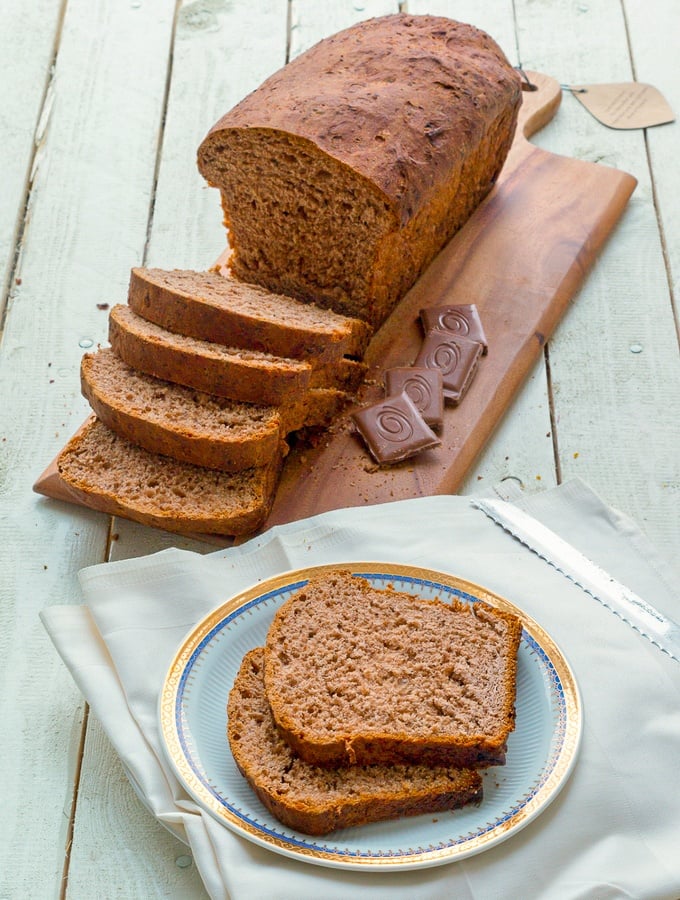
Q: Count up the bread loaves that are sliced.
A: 1